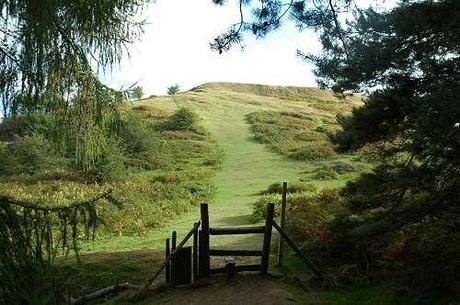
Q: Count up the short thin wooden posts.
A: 3